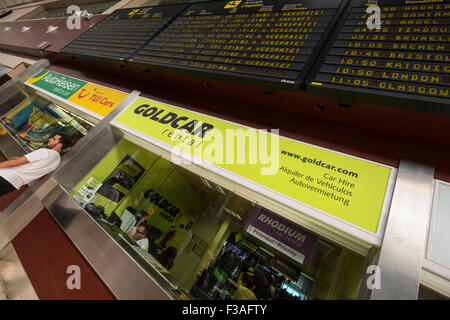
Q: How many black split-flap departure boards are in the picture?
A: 3